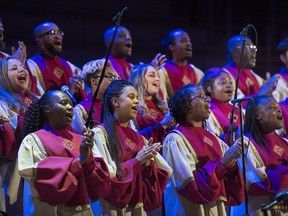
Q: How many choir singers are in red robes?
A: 14